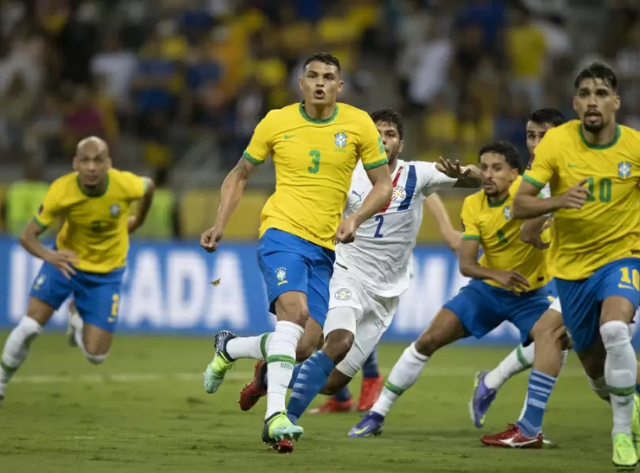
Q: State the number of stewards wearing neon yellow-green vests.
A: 2